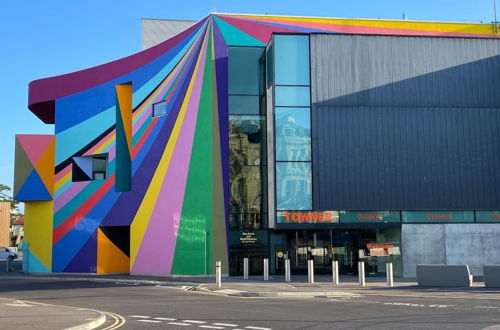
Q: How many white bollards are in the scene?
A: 8